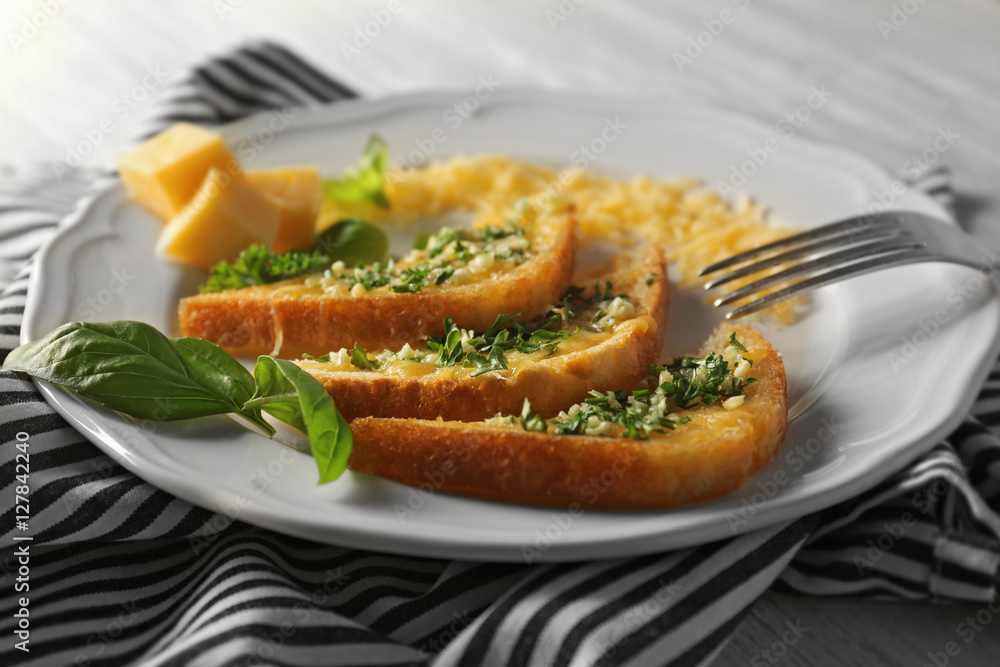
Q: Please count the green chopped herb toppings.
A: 3